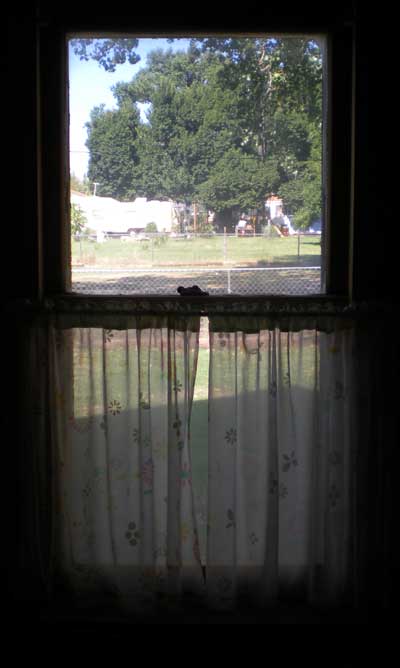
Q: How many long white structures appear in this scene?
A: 1